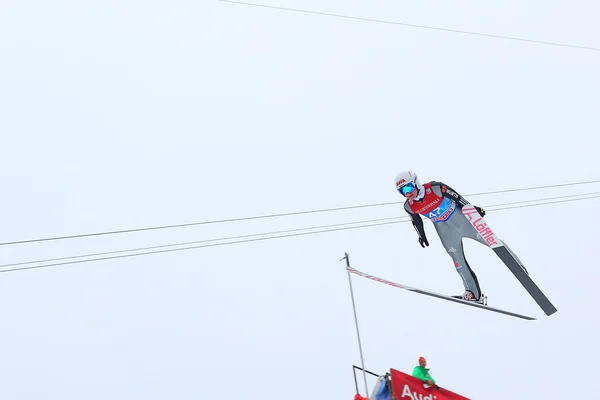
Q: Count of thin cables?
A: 4